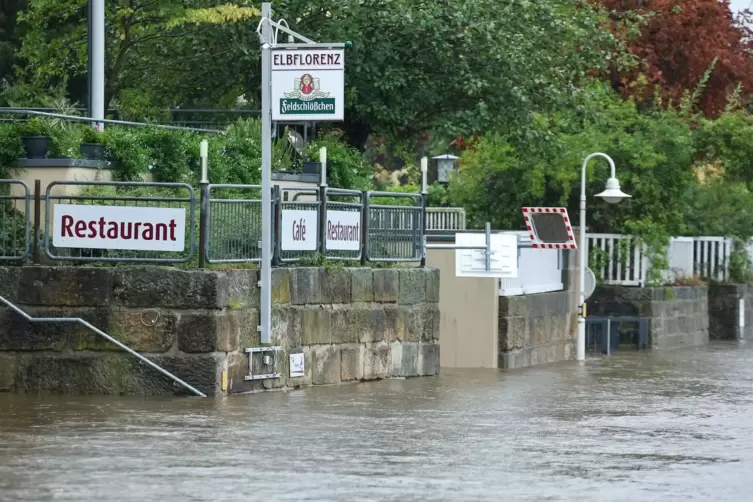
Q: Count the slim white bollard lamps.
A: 3